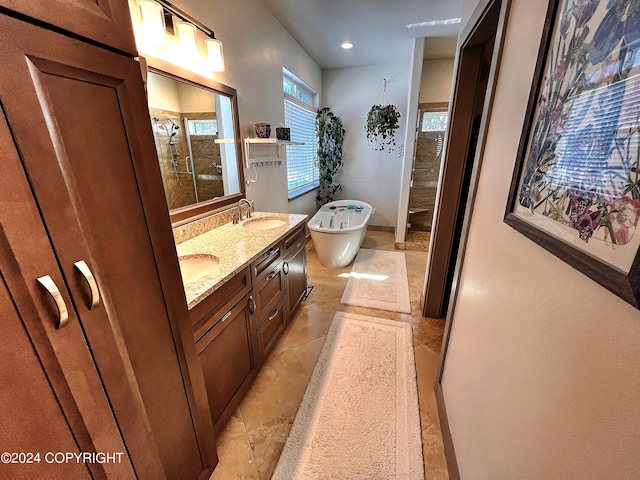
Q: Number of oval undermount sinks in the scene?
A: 2